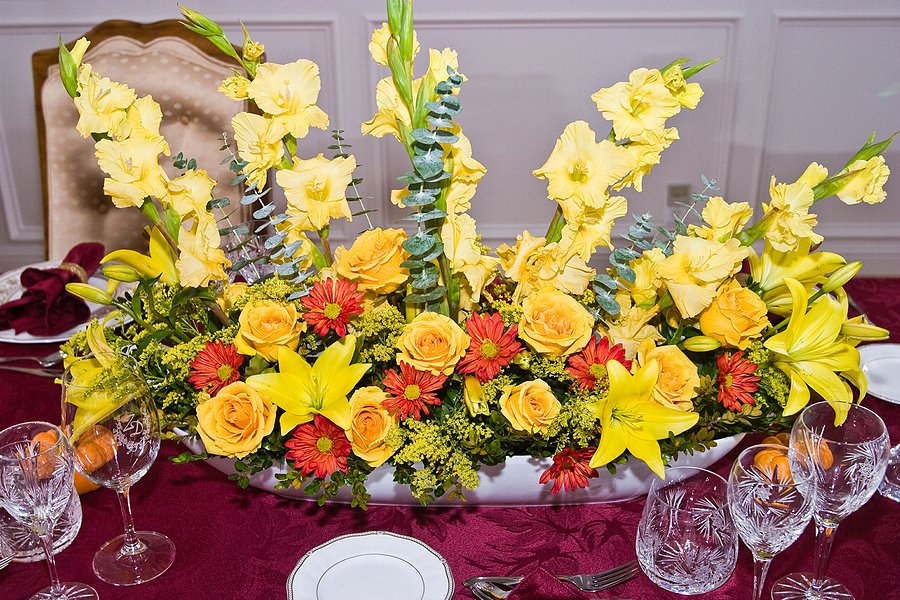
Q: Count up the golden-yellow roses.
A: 9